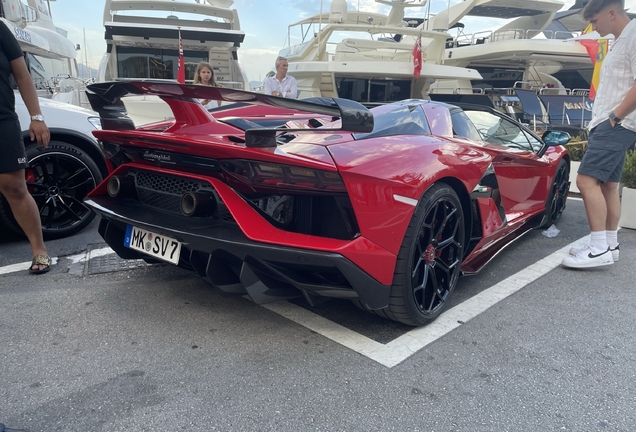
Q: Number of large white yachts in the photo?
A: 4